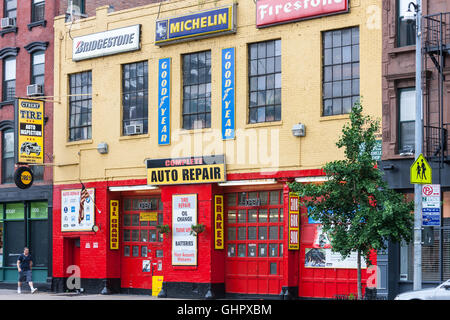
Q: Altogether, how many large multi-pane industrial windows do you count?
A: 5